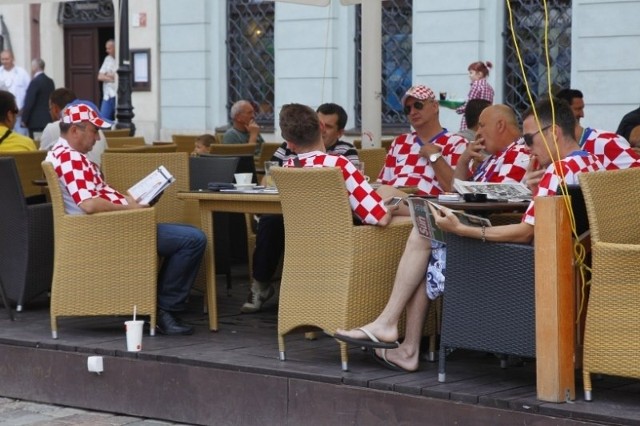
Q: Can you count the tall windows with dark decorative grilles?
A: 3